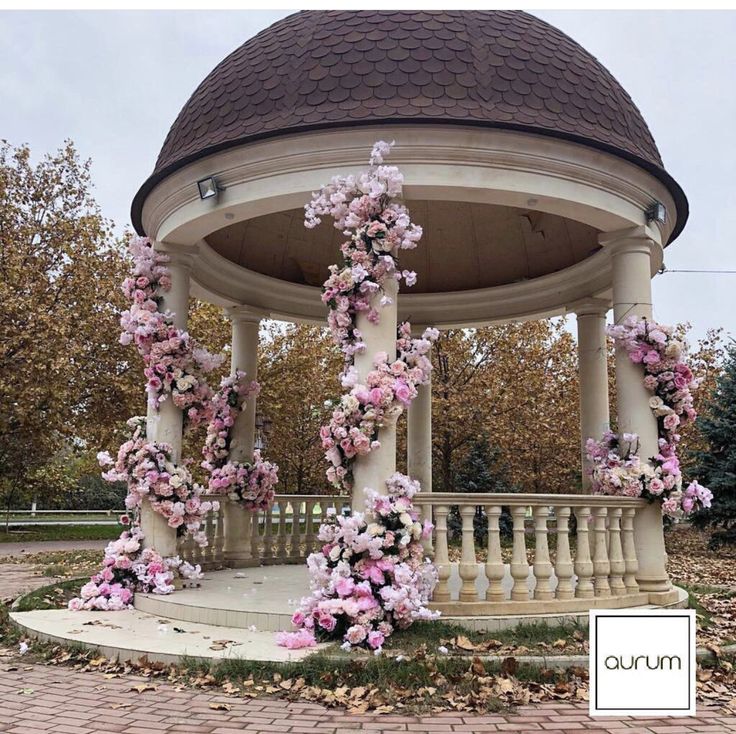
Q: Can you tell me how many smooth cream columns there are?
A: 6